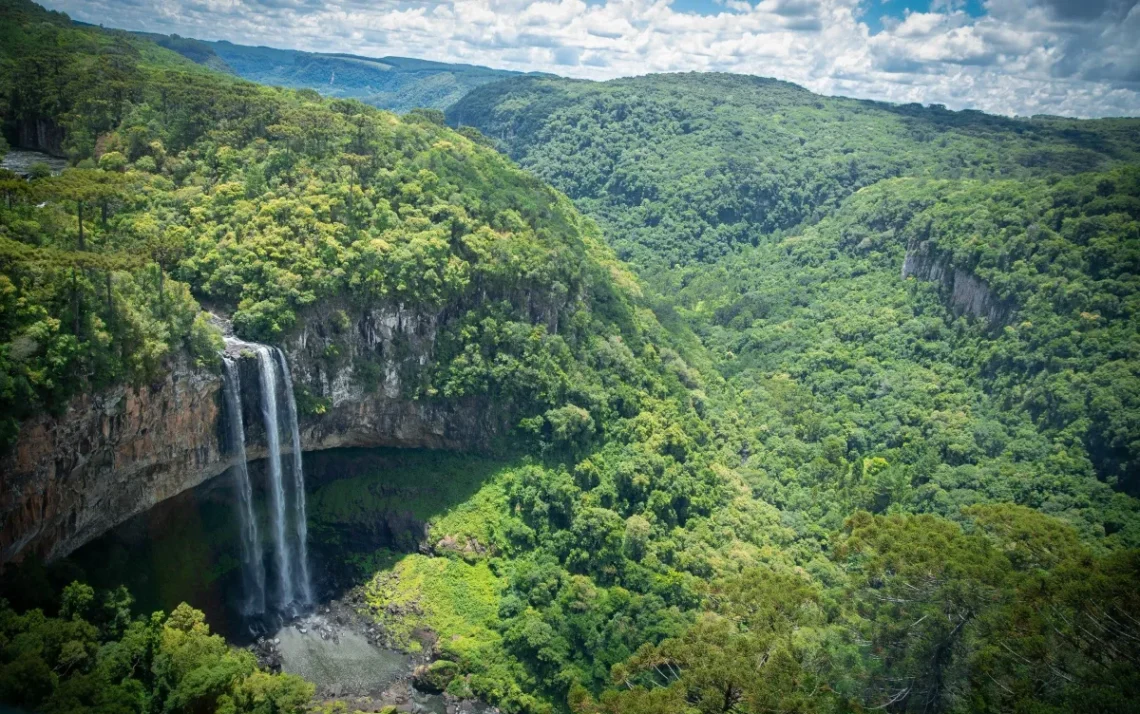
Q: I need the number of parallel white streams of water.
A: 3